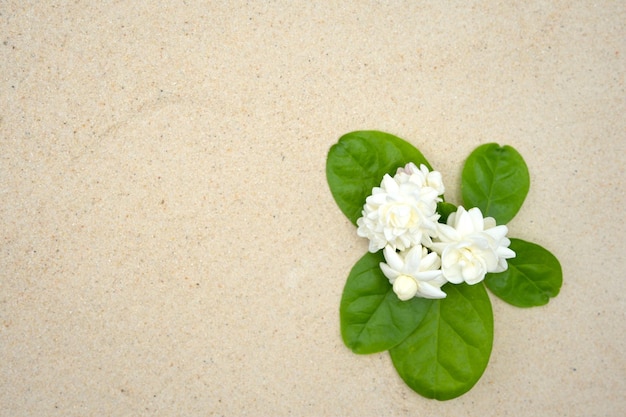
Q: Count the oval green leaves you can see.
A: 5